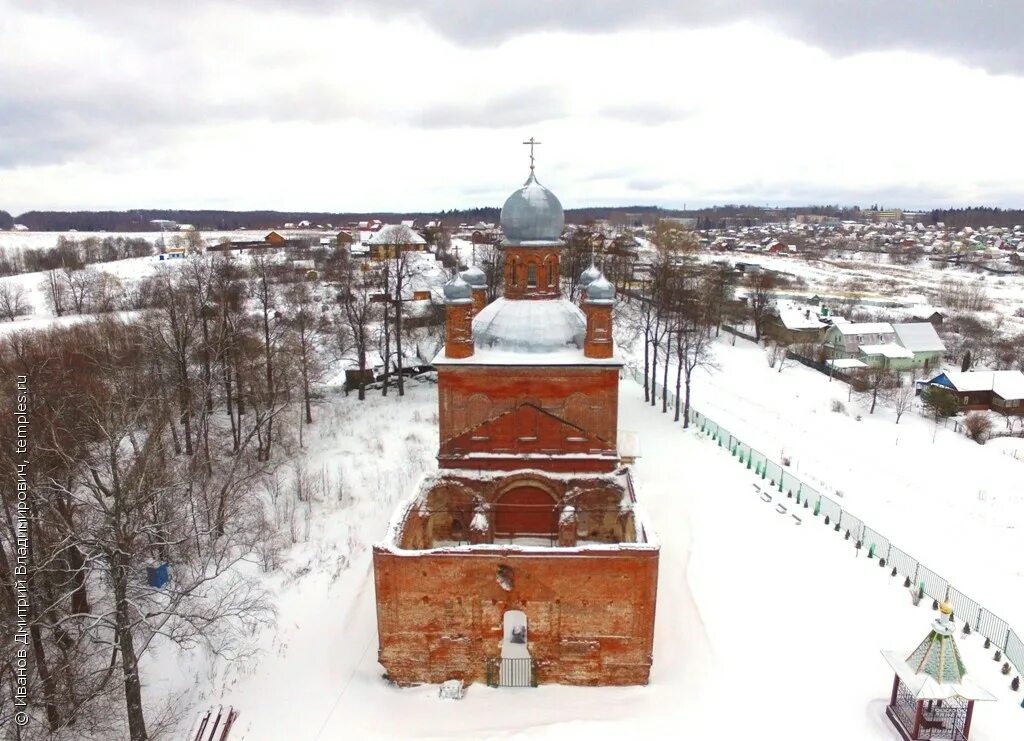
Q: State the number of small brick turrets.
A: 4